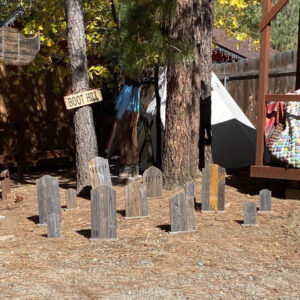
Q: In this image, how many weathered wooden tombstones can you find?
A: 12